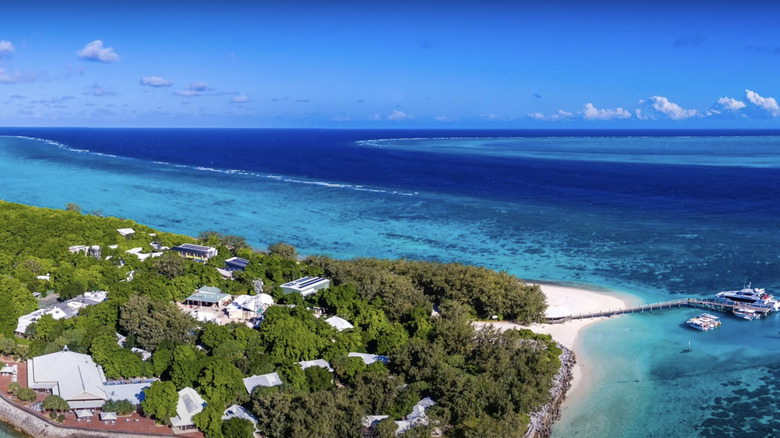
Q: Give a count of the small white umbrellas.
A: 3